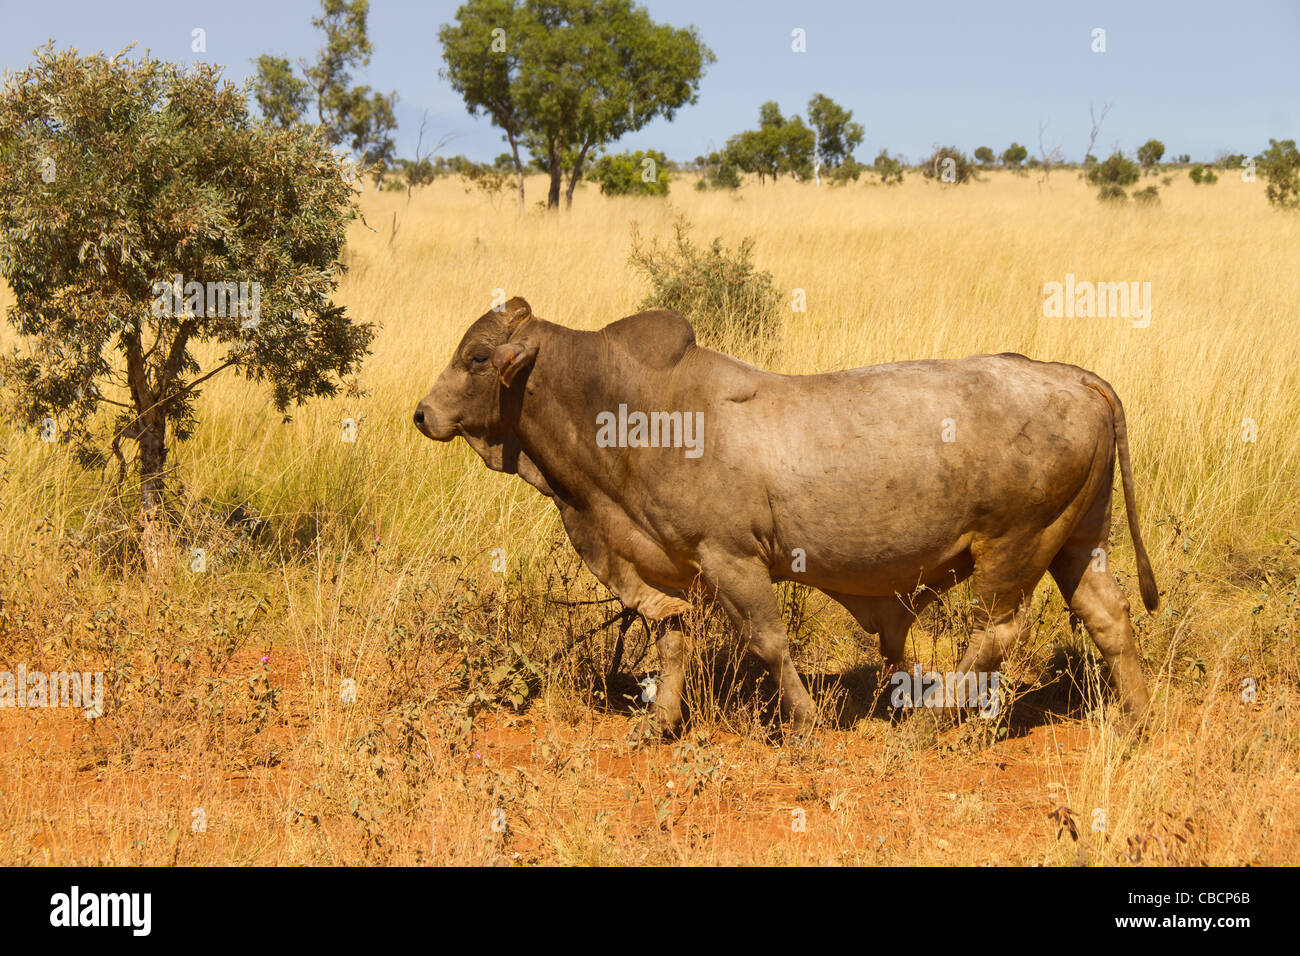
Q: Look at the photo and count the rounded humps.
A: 1